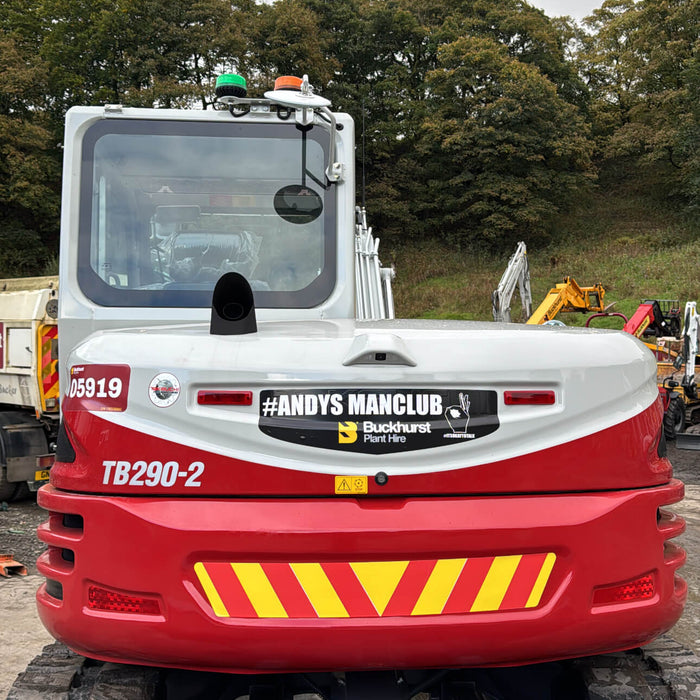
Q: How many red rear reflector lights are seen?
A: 4